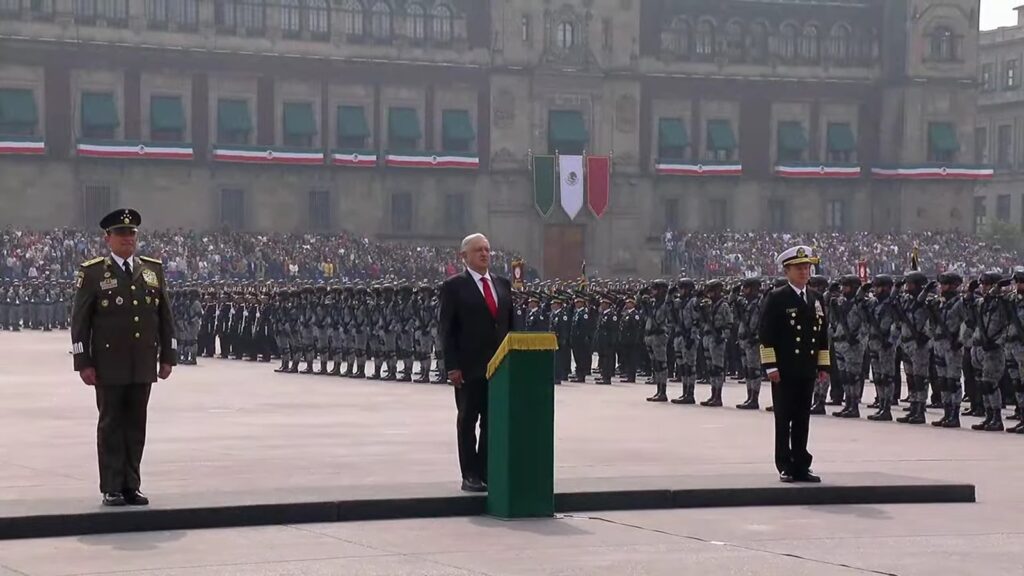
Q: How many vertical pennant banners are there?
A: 3